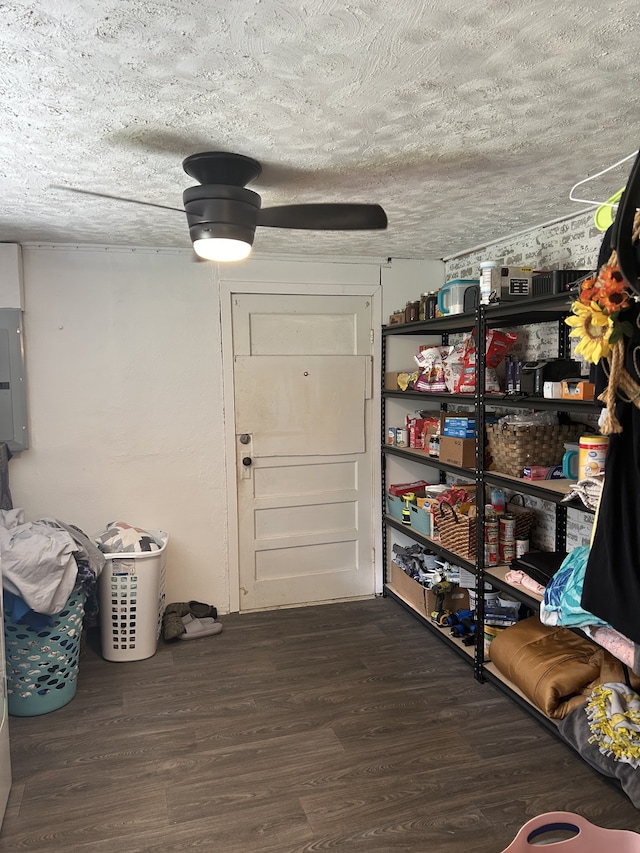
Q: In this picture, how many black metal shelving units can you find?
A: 2